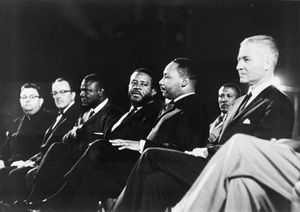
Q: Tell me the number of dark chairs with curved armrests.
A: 0